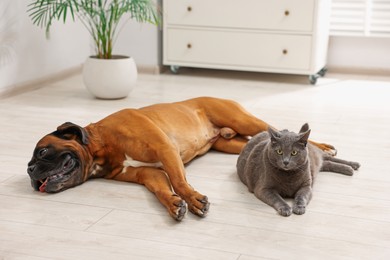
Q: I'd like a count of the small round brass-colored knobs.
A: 4